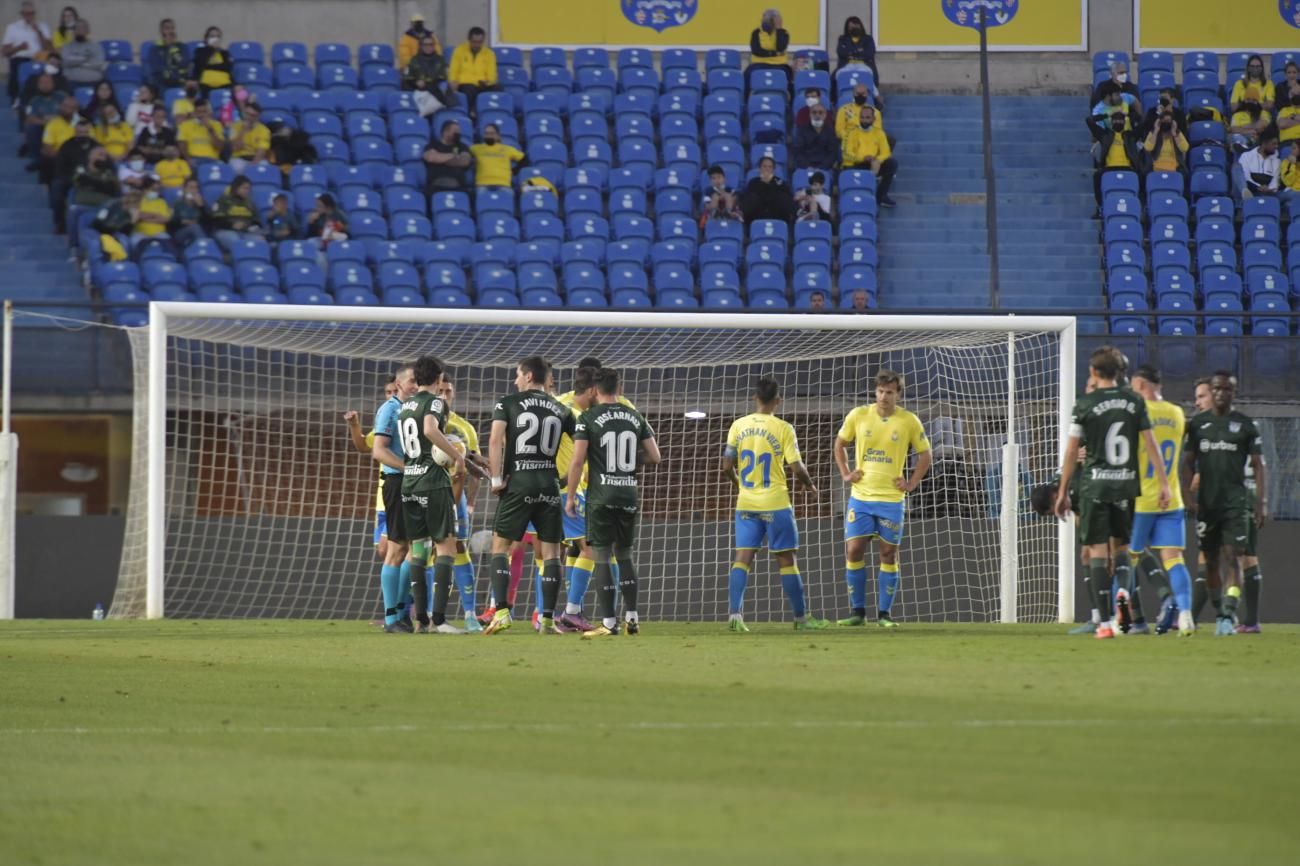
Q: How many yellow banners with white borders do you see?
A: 3